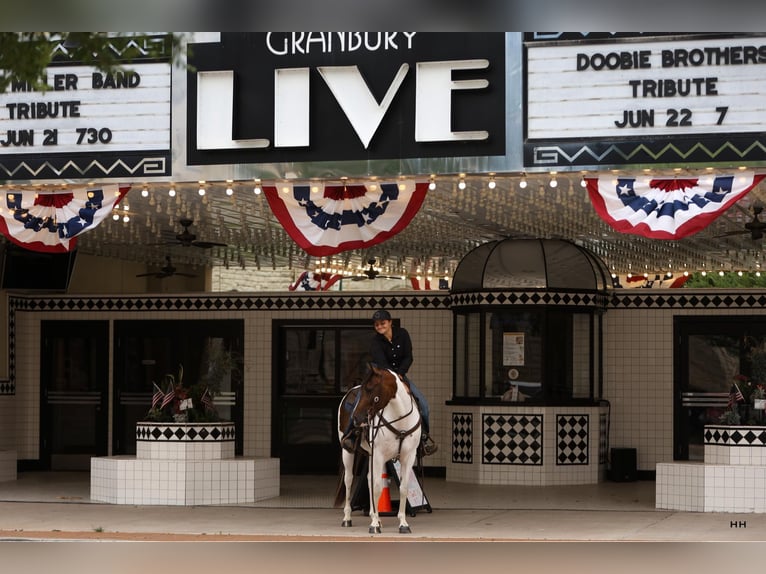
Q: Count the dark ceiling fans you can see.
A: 4